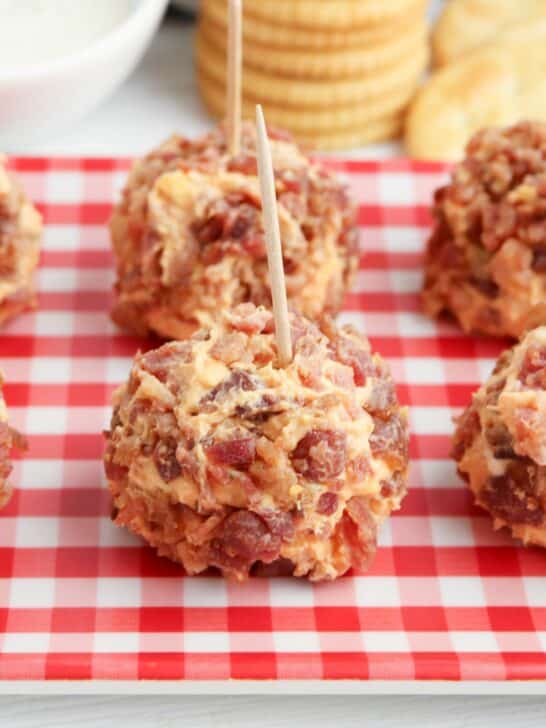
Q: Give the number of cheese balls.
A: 6